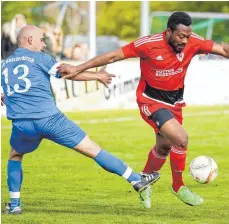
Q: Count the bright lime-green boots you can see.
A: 2